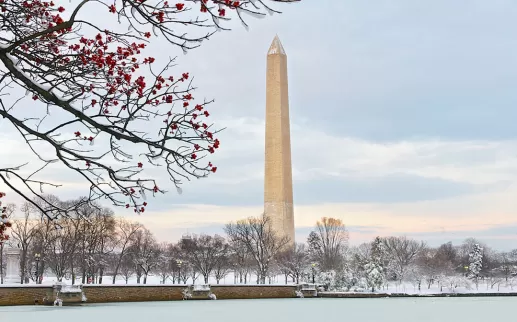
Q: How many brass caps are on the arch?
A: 0